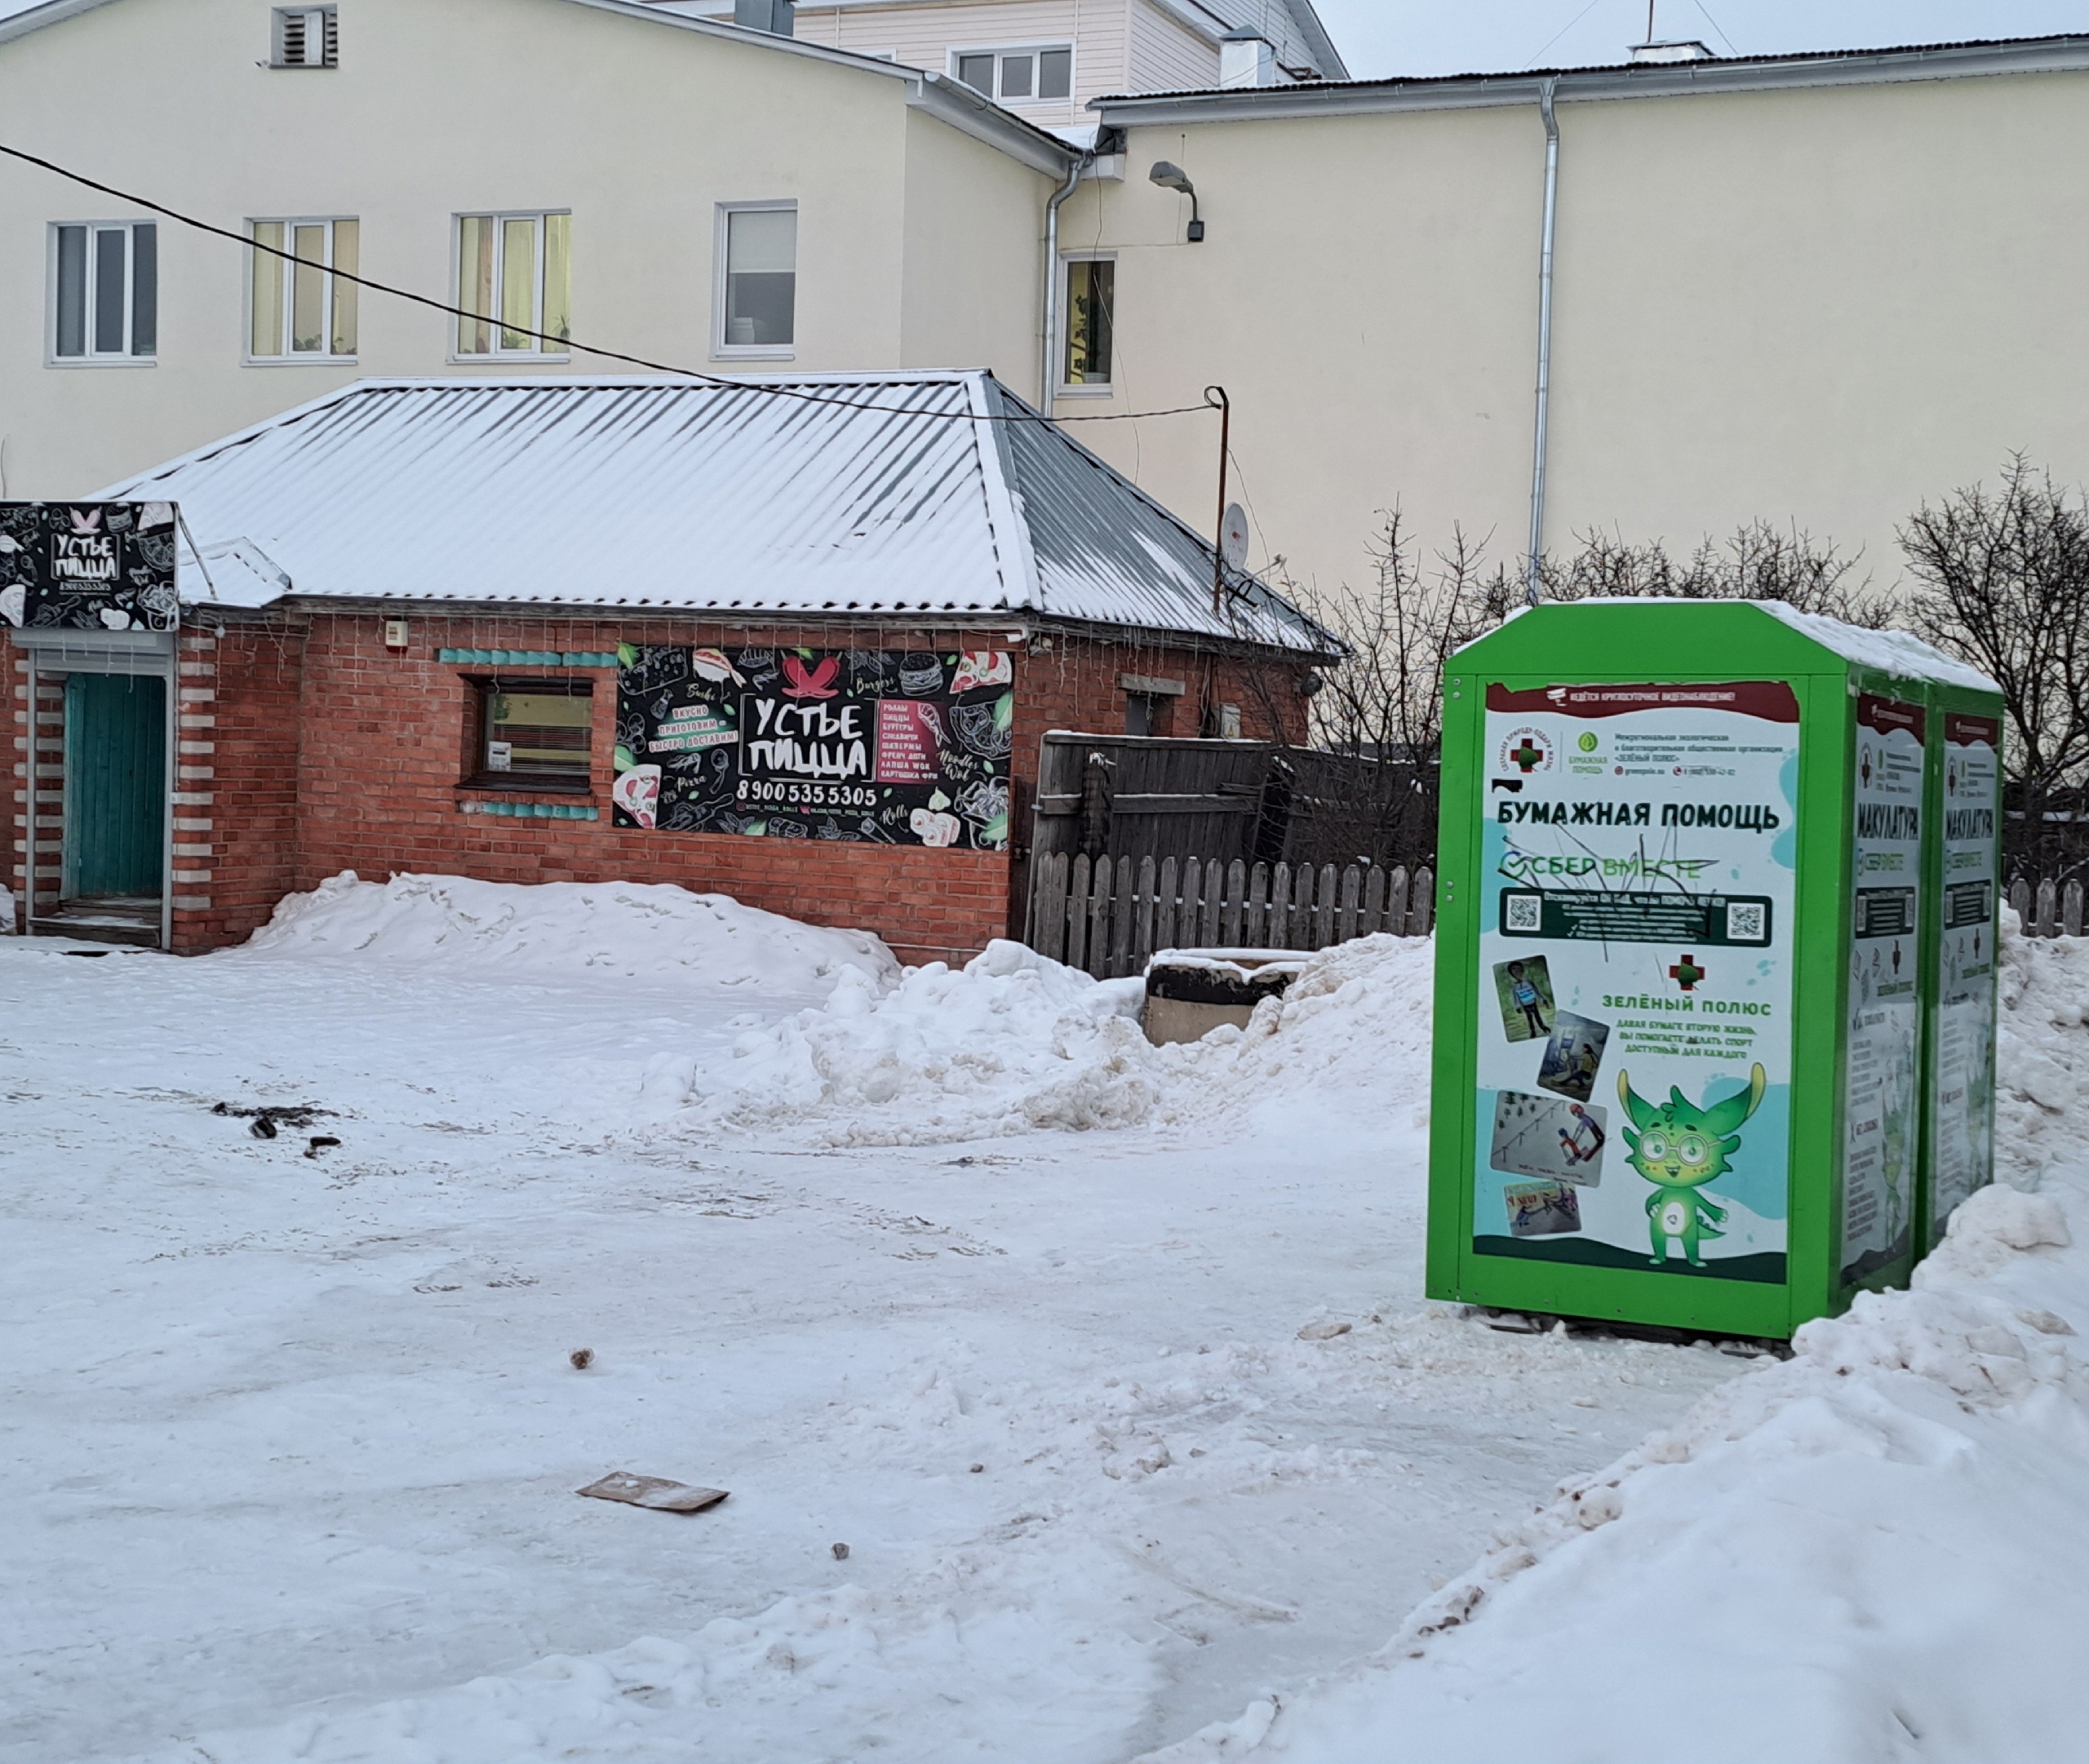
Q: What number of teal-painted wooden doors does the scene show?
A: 1